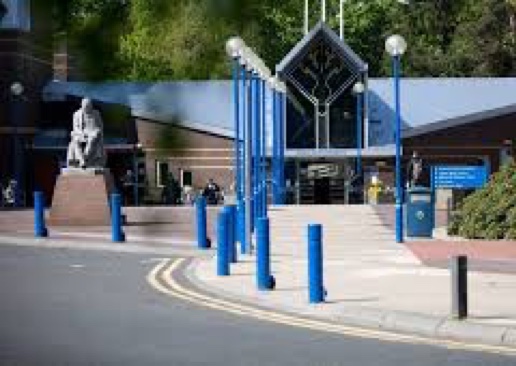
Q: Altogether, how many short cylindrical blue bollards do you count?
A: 7